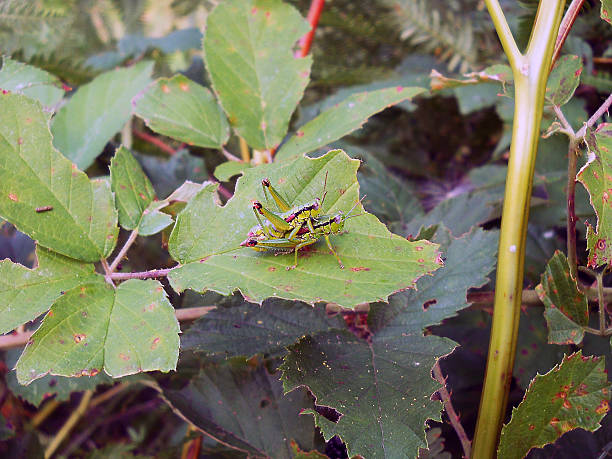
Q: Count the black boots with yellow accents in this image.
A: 0